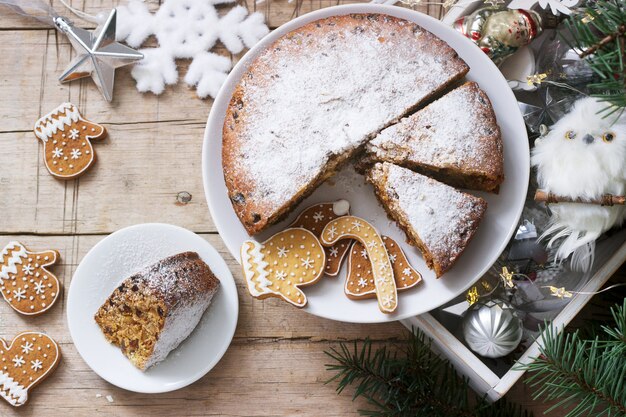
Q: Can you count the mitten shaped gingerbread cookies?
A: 4